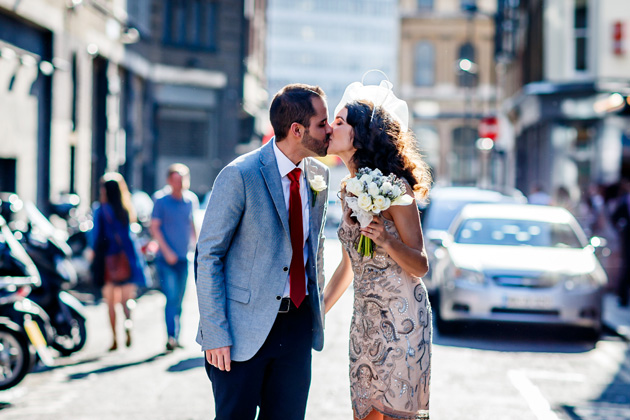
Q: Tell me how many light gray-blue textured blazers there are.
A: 1